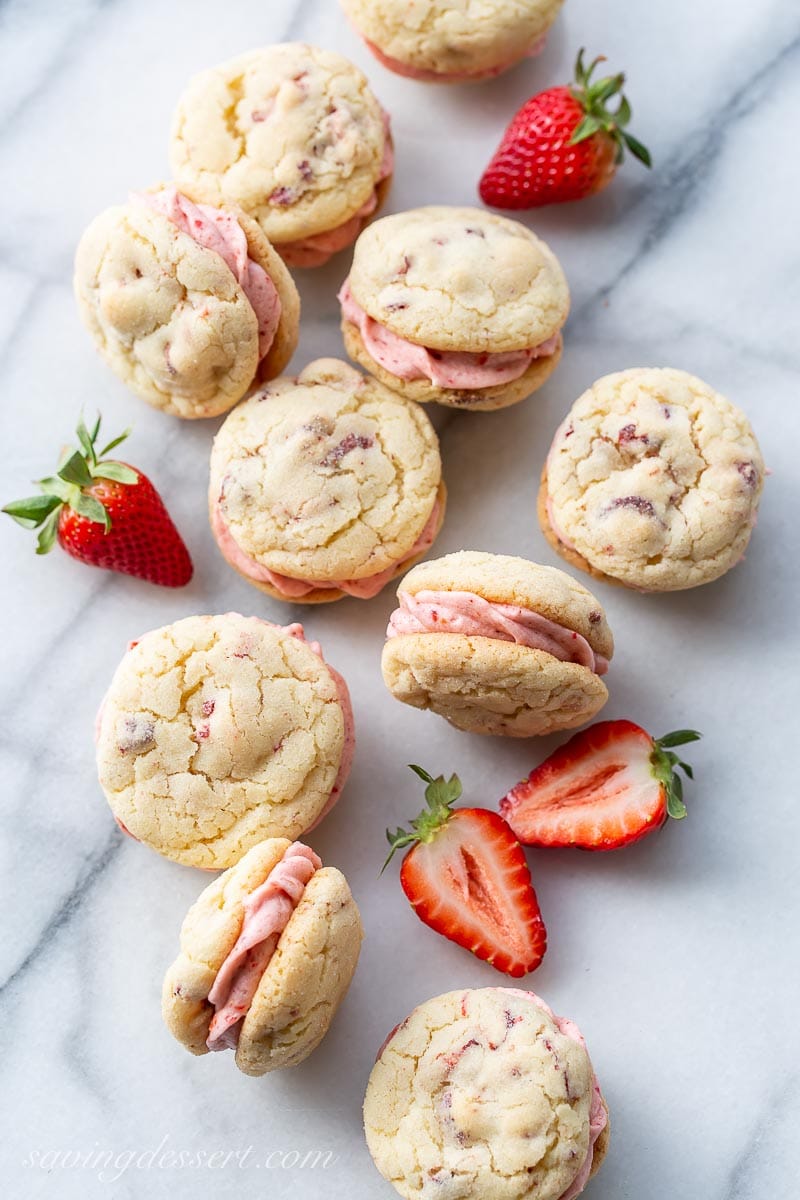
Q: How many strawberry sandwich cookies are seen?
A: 10